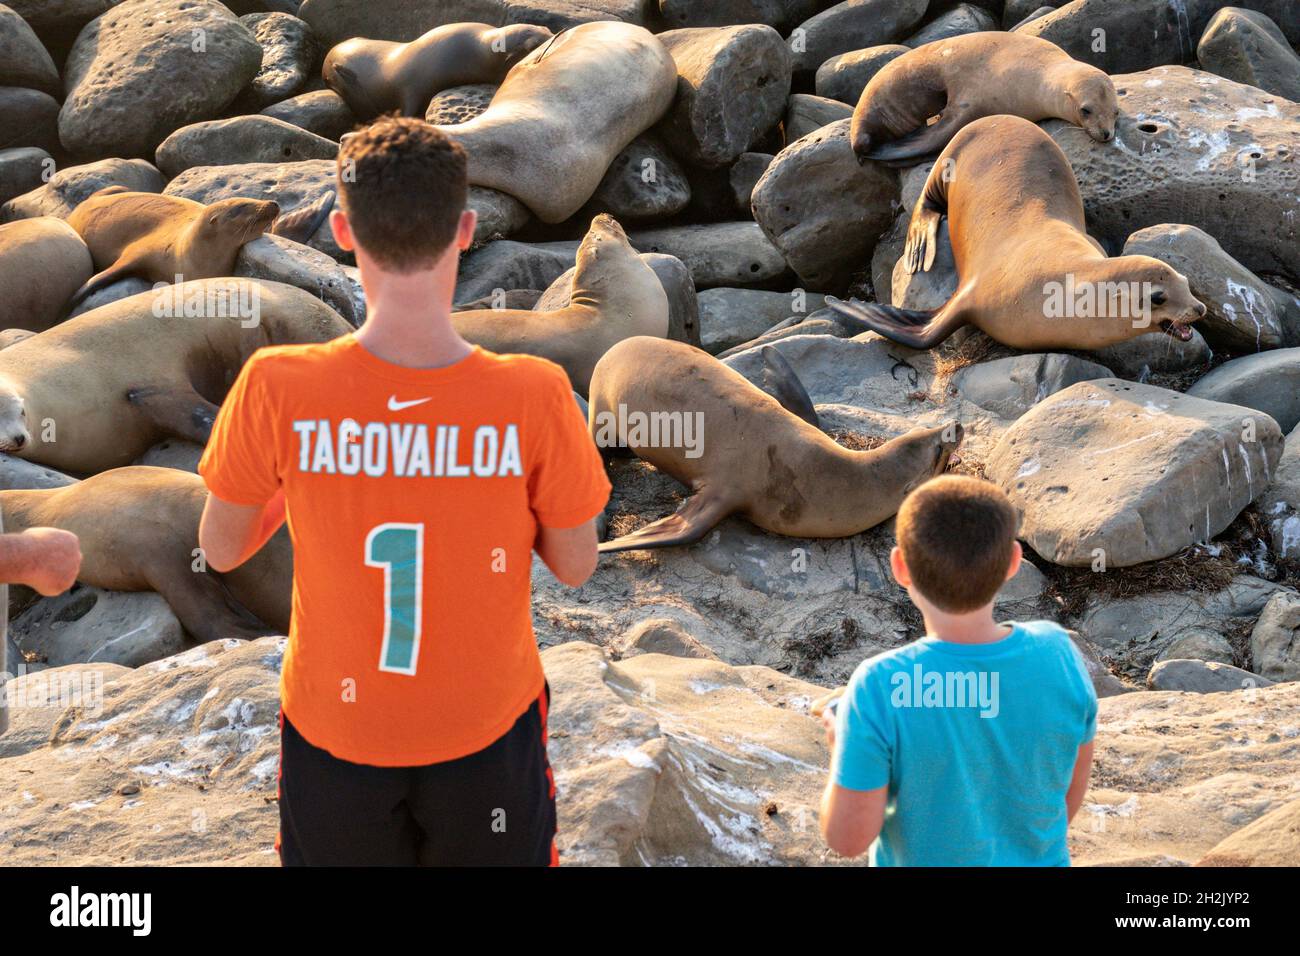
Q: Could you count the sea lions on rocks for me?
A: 10